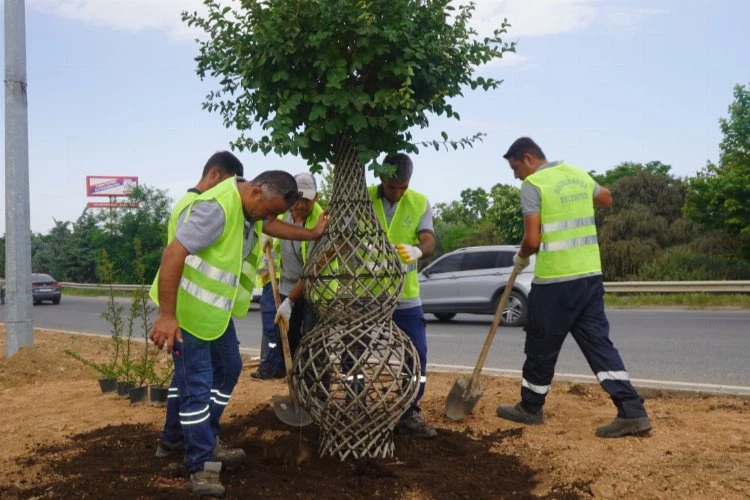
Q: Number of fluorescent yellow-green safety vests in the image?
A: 5